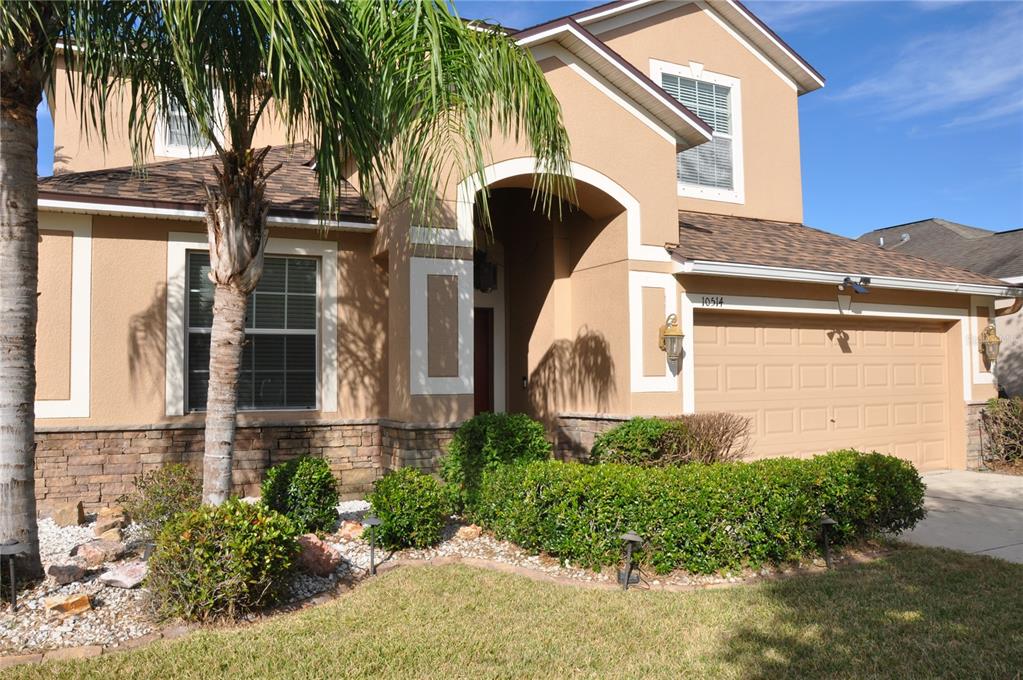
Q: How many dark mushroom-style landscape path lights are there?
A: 4